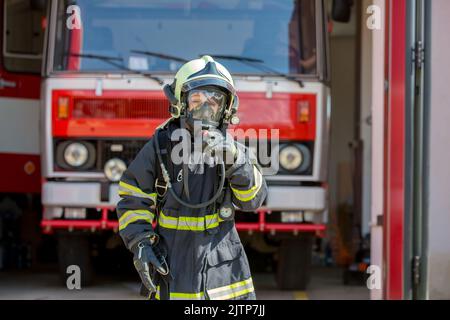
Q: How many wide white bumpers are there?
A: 1